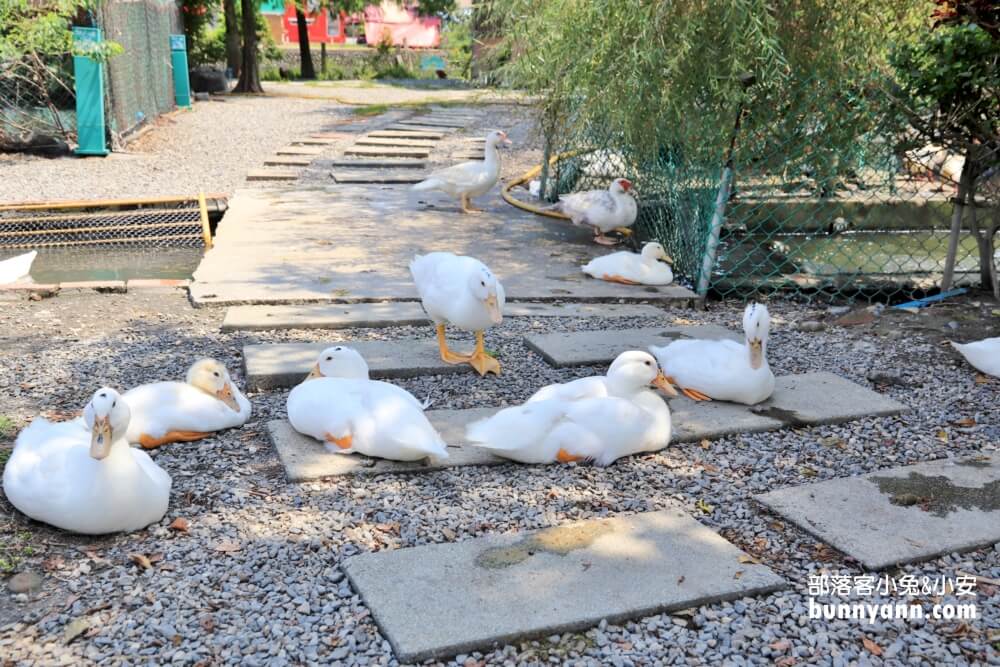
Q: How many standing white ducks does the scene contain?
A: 3